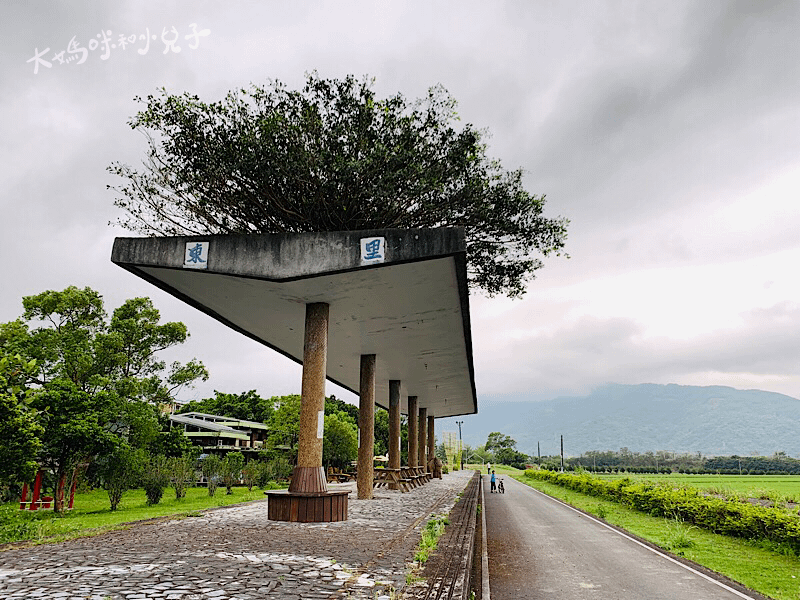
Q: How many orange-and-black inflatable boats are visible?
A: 0